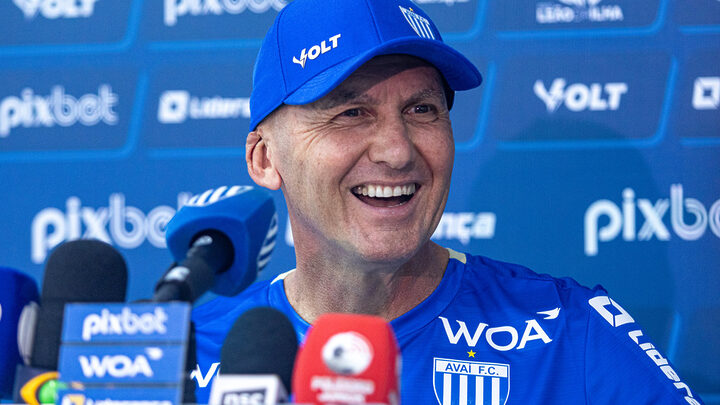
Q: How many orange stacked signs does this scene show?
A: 0